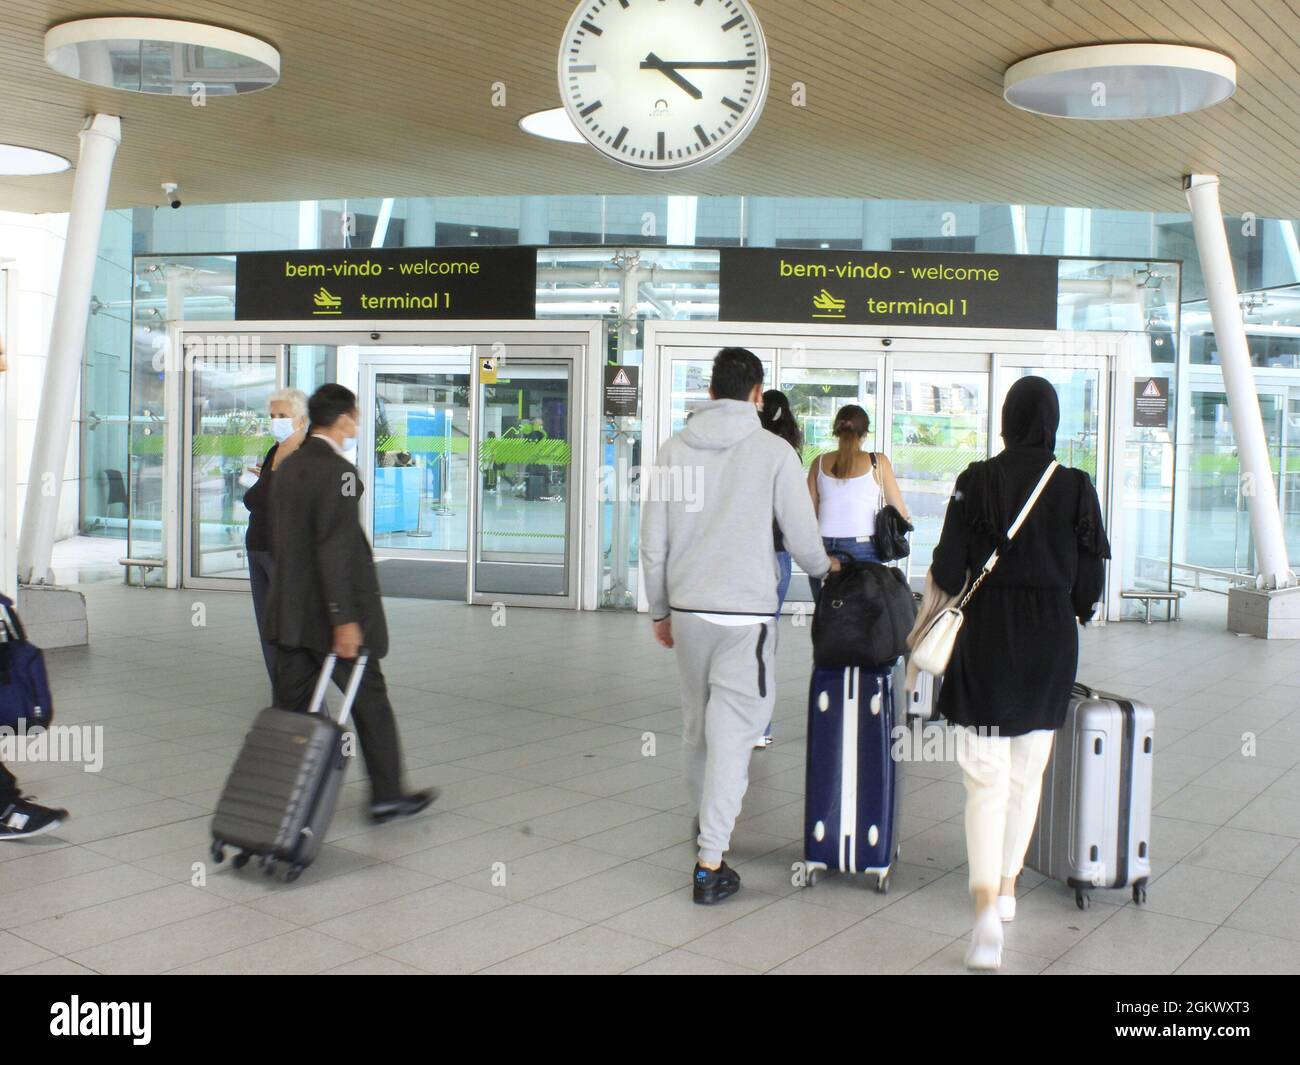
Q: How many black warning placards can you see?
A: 2